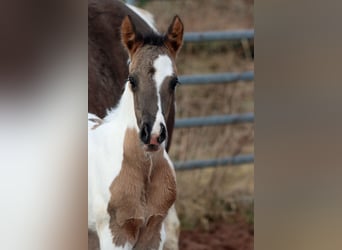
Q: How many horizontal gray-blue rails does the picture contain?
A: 4